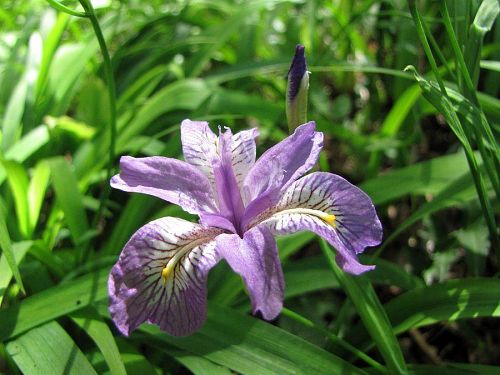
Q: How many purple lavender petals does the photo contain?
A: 6